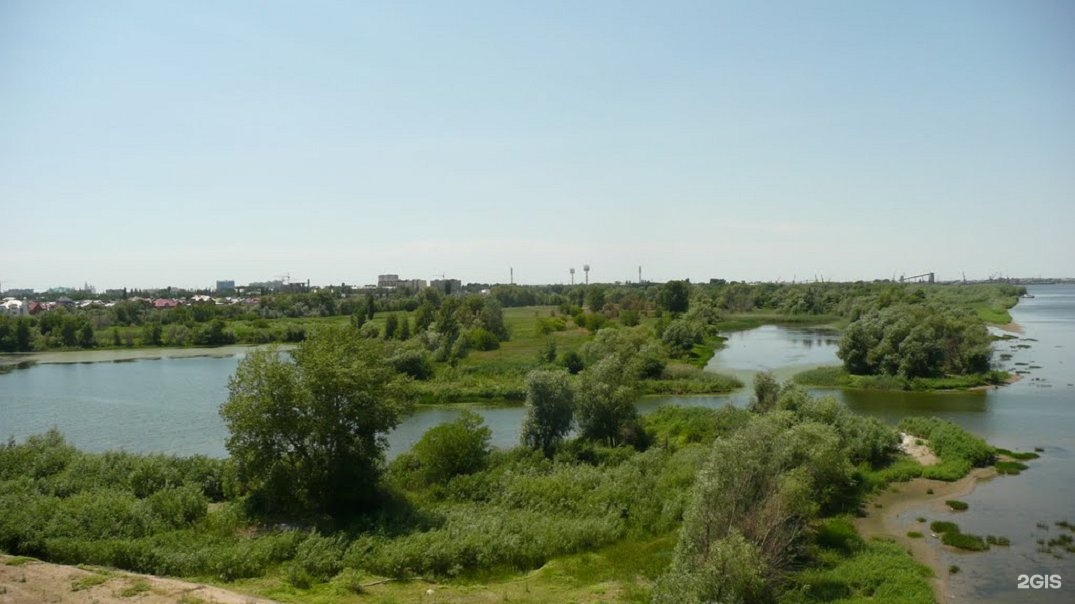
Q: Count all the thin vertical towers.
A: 4